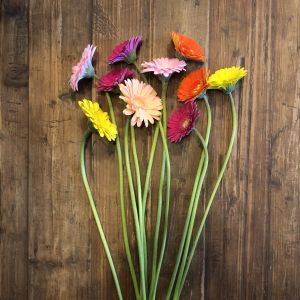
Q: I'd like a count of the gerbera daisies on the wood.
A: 10